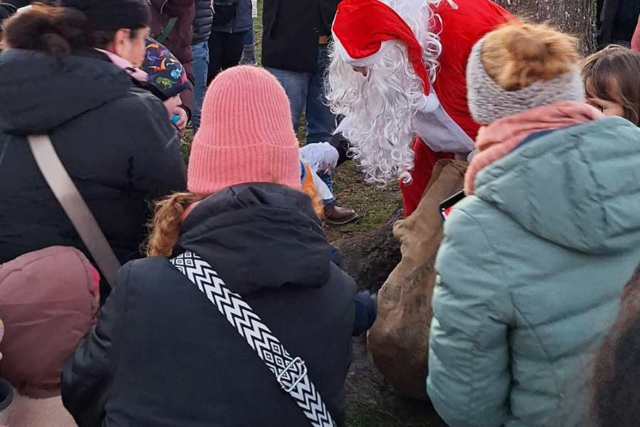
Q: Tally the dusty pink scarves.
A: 1